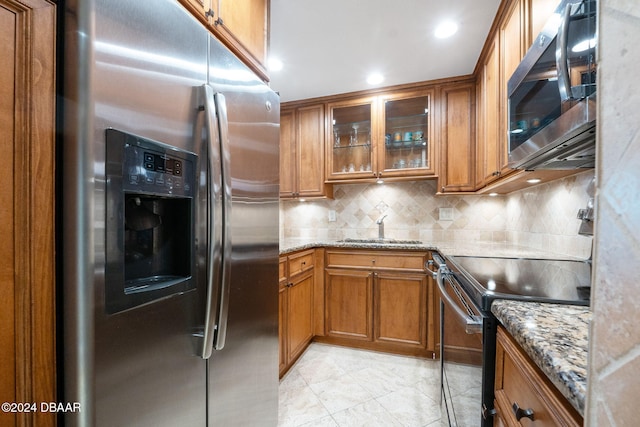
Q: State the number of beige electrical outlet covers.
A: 2